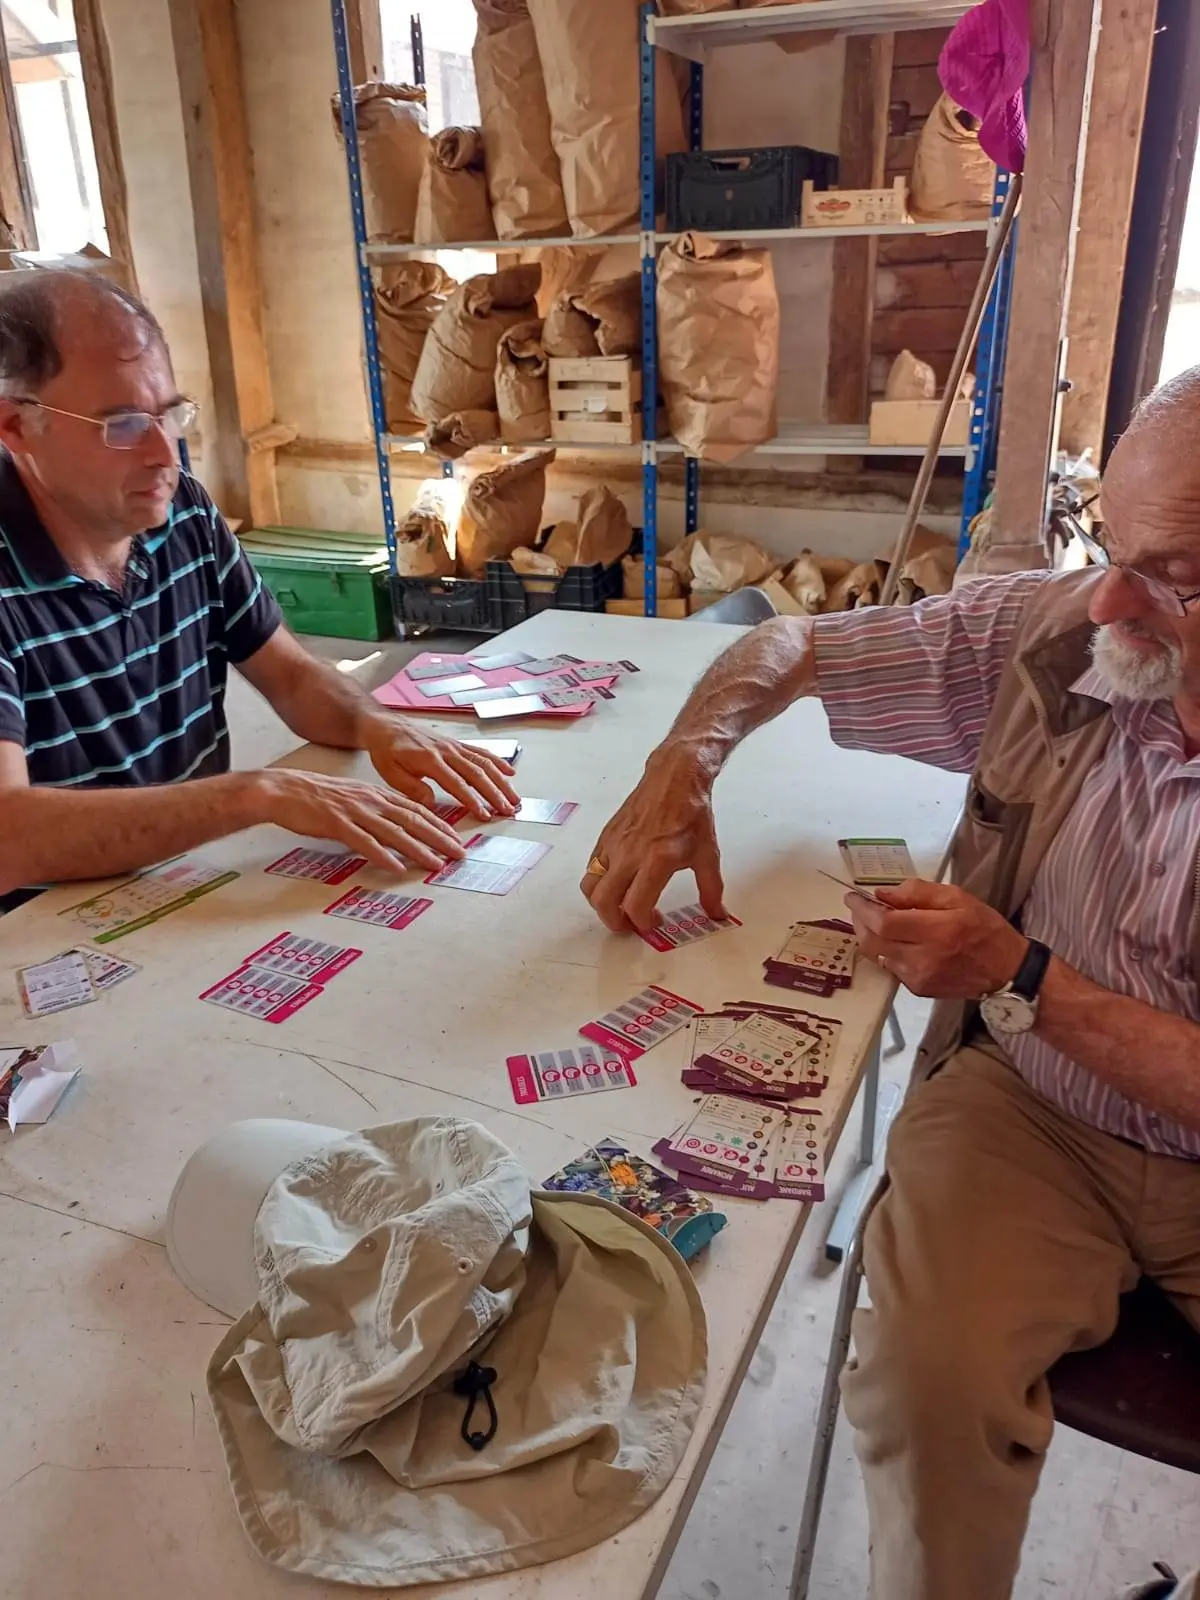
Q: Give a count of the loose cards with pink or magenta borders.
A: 11